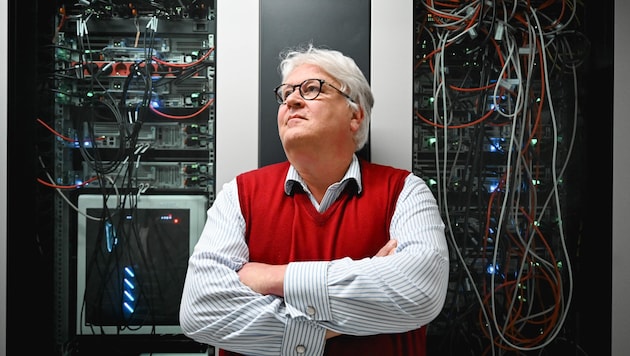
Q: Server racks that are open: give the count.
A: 2